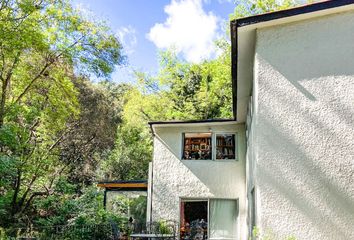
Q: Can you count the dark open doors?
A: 1